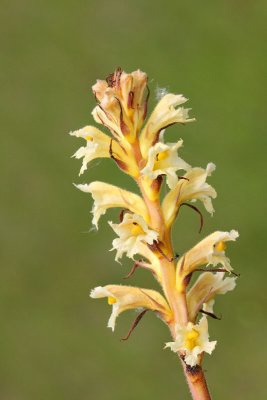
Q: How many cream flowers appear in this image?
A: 10